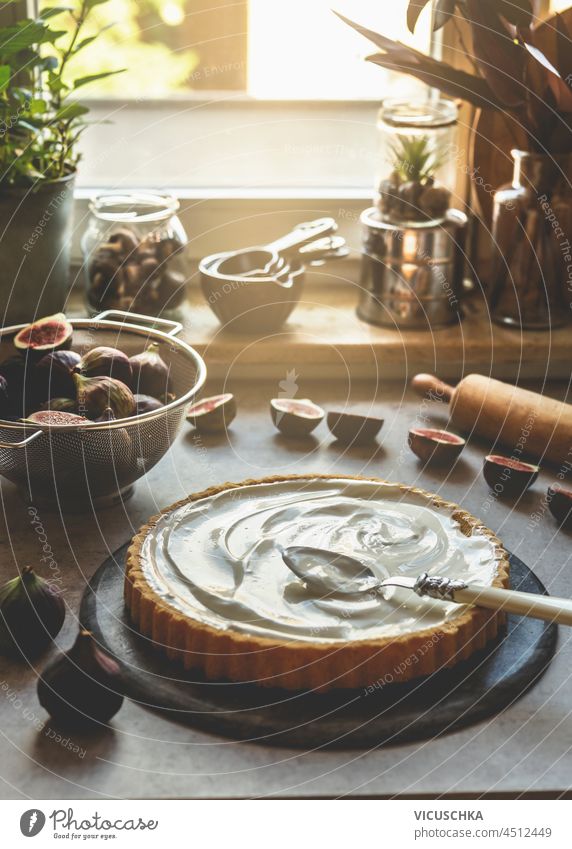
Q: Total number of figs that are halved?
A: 8